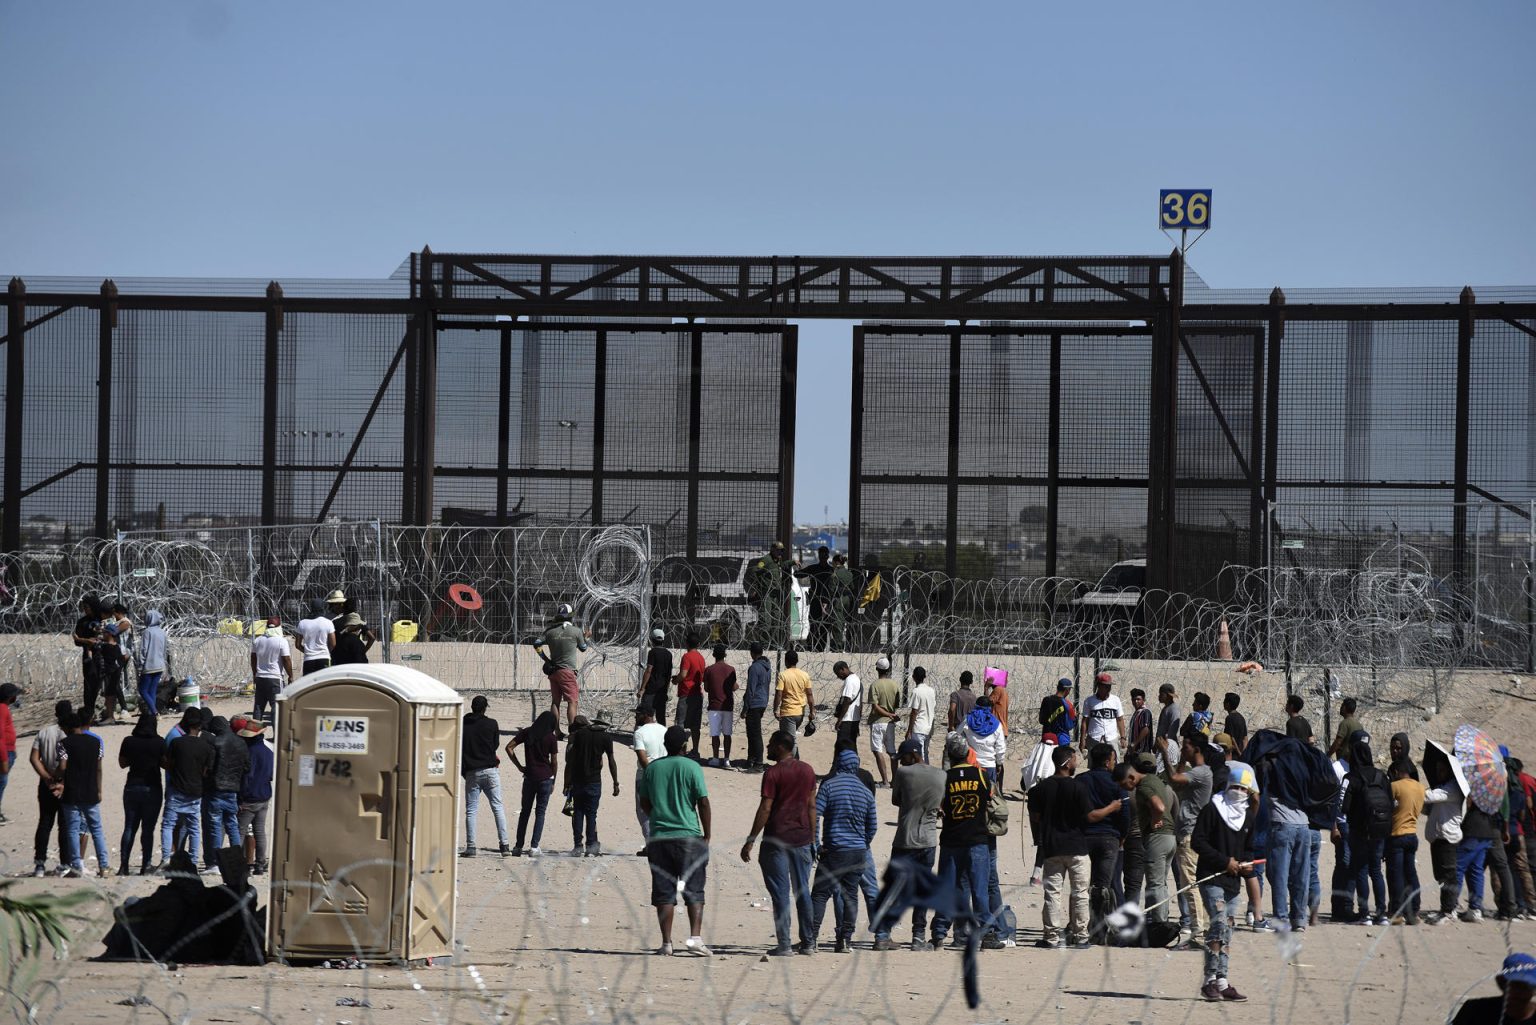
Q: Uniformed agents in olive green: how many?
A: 2